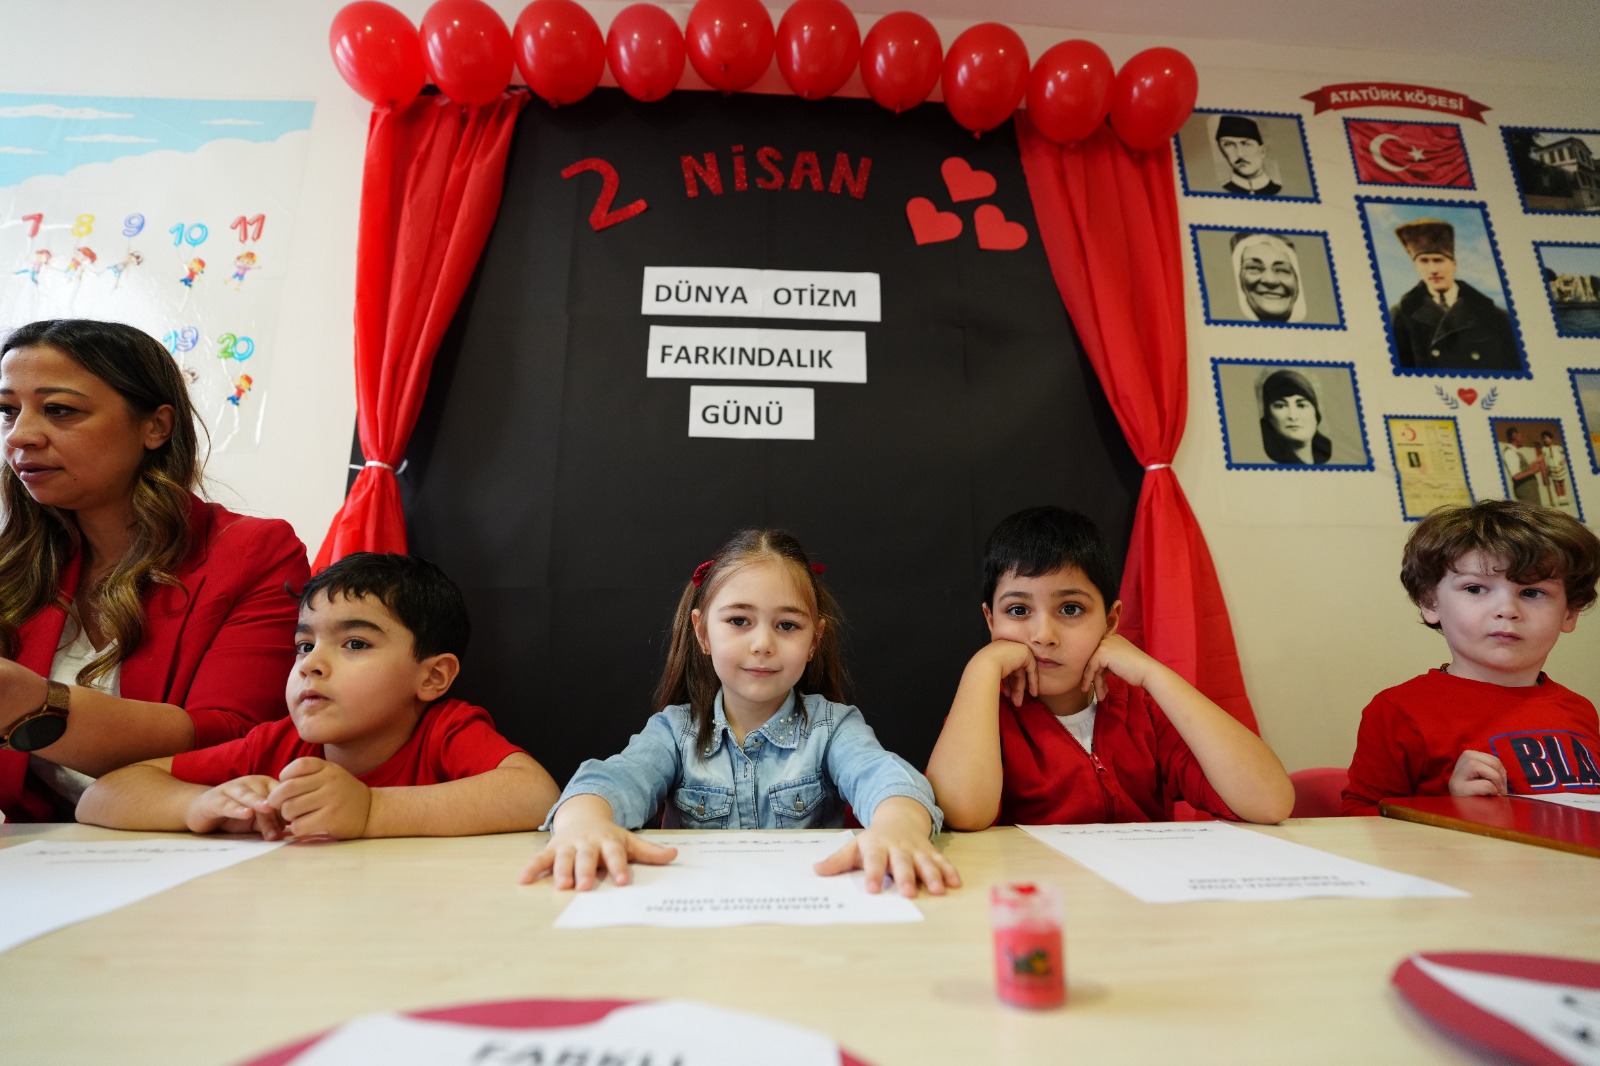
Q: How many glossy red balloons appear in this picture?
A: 10